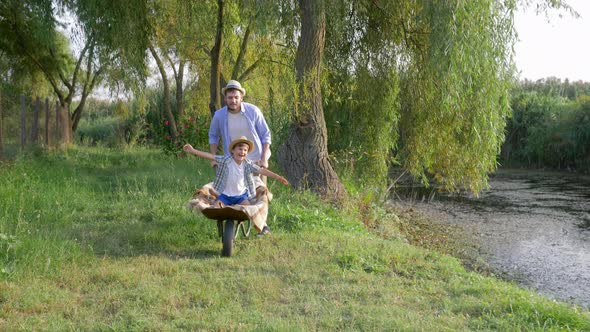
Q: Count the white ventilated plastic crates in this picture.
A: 0